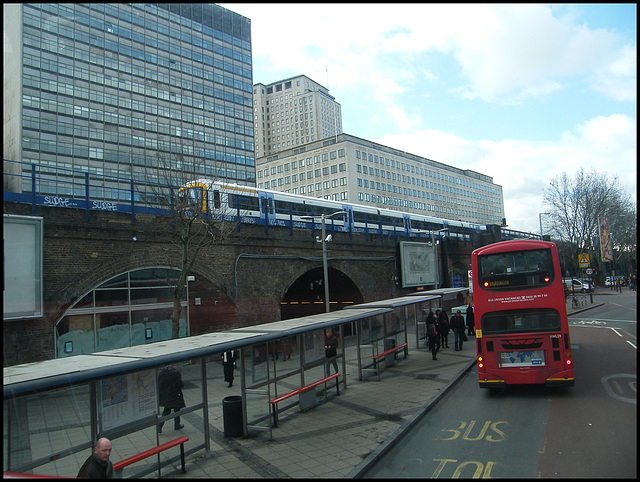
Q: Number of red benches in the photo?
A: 3